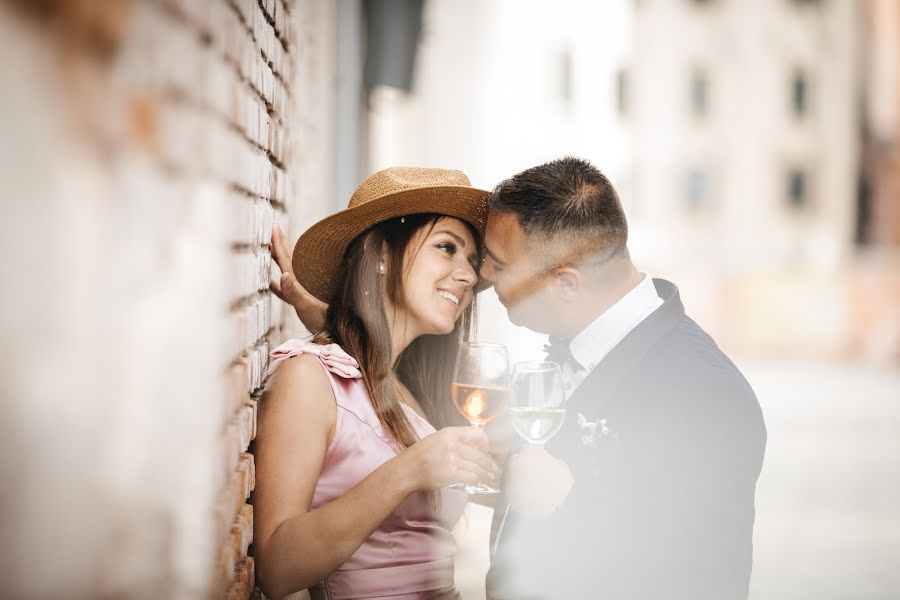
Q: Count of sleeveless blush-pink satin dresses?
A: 1